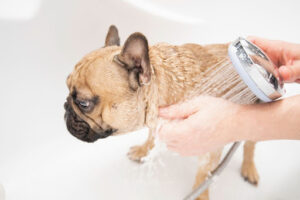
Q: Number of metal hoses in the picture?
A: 1